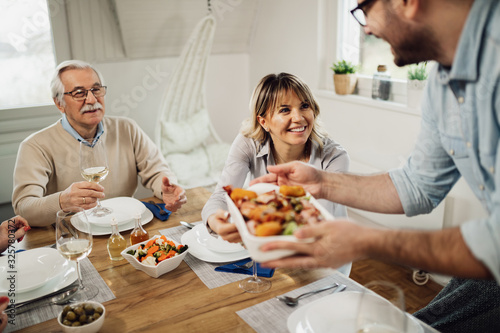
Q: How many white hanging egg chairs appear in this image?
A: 1